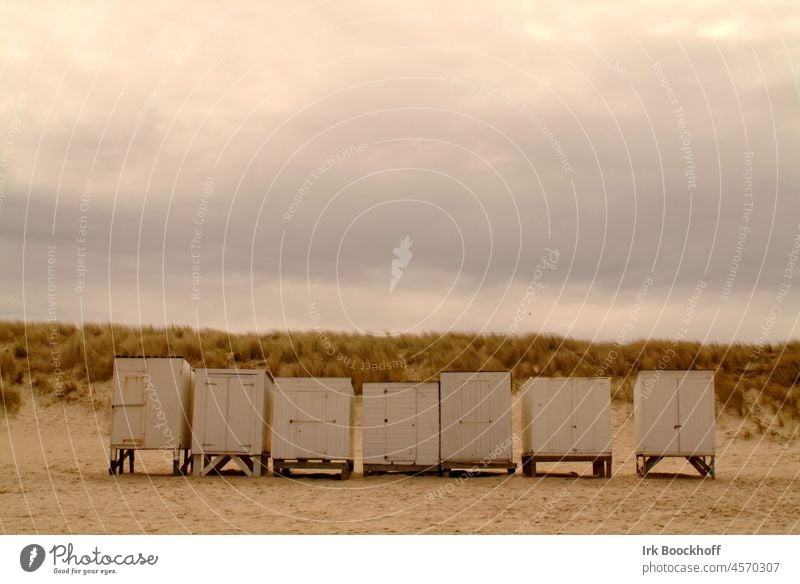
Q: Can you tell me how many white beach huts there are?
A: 7